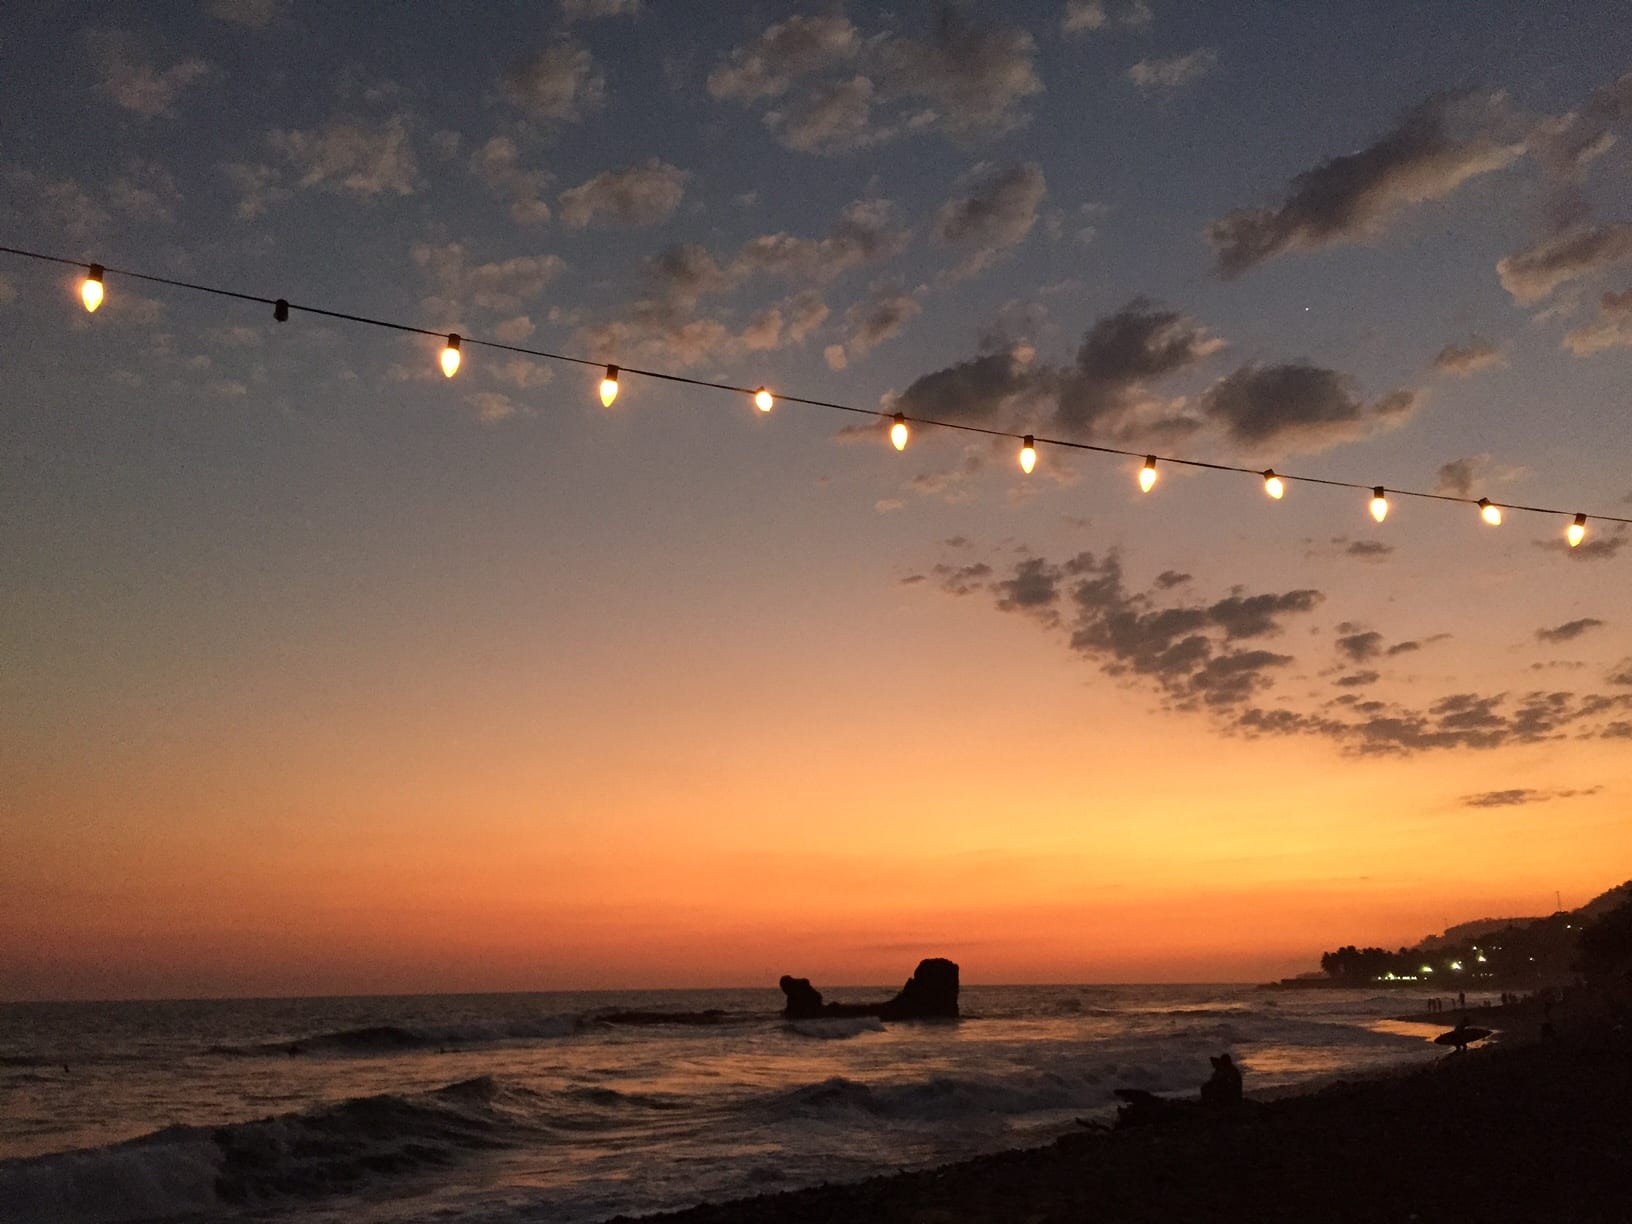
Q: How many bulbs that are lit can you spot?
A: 11